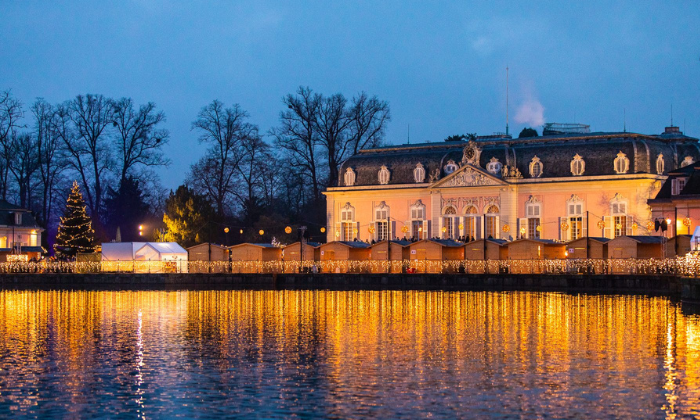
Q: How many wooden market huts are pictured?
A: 11